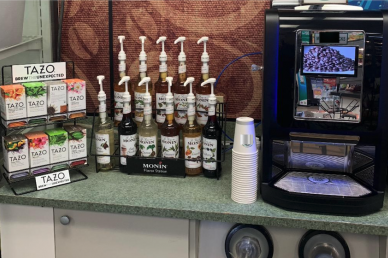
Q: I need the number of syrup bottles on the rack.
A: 11